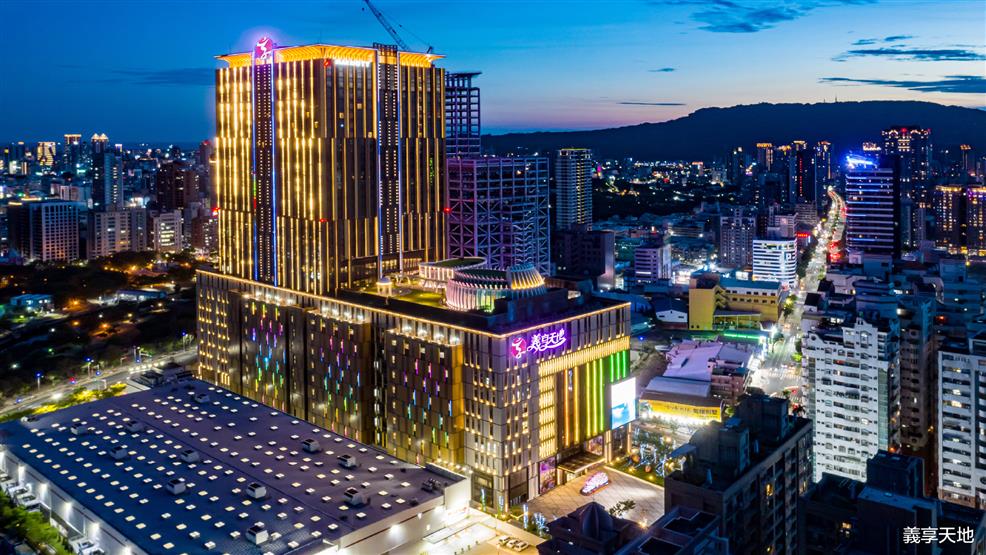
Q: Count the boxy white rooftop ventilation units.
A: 11